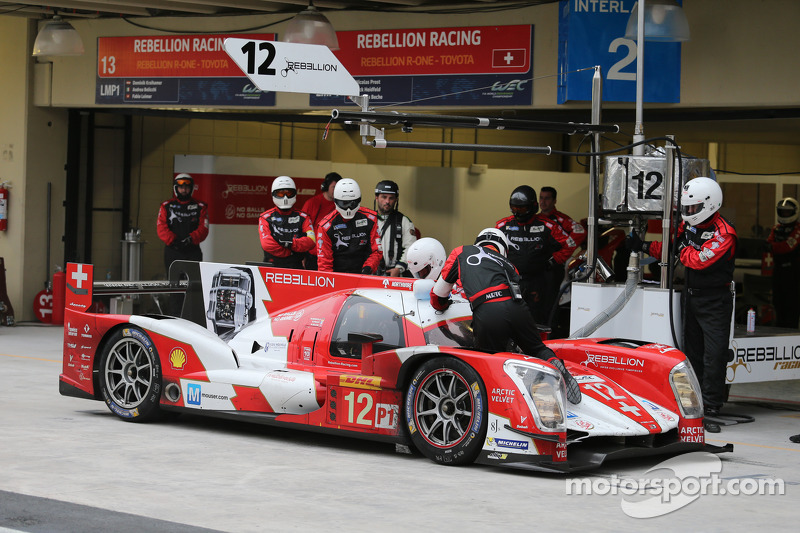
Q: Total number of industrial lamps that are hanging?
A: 3